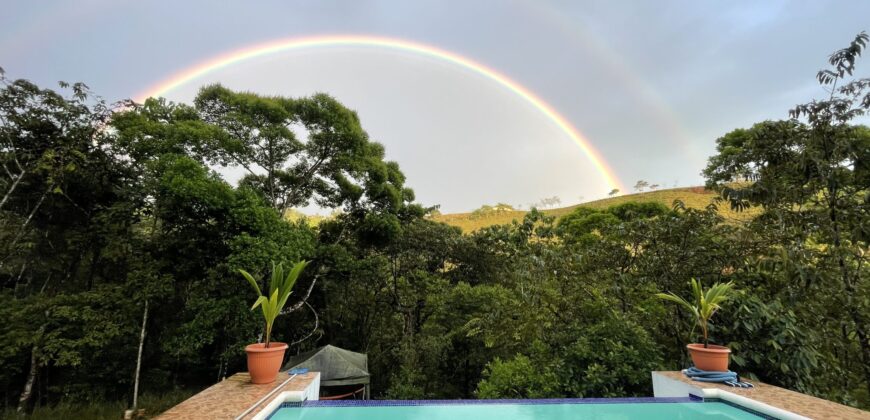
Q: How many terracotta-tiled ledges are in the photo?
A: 2